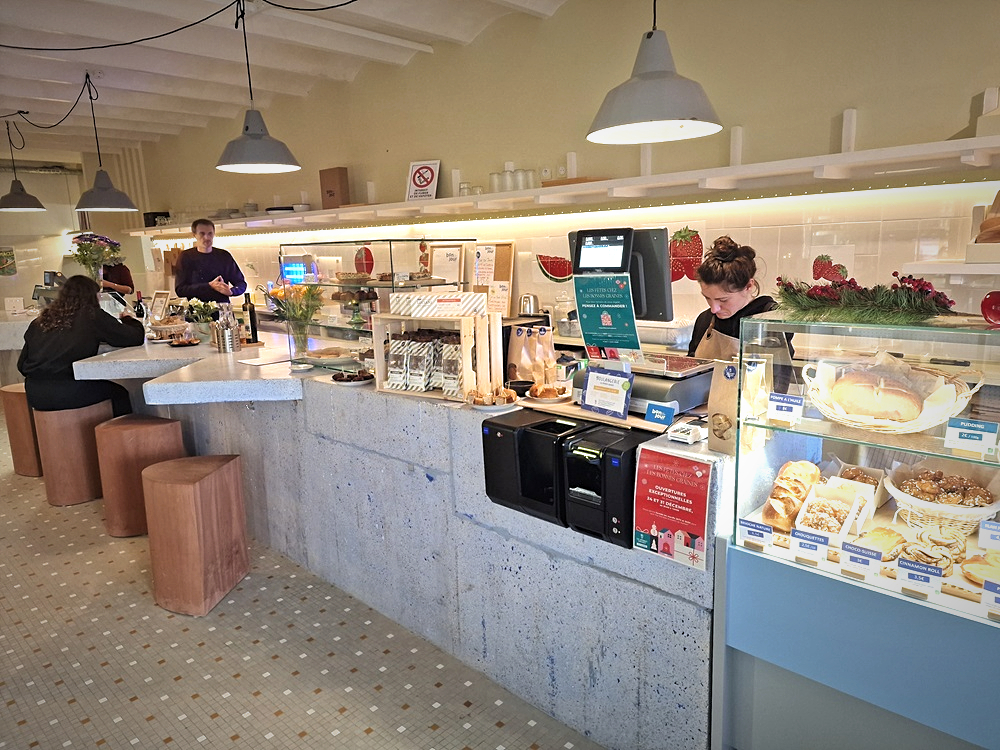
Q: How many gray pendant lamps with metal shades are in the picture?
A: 4